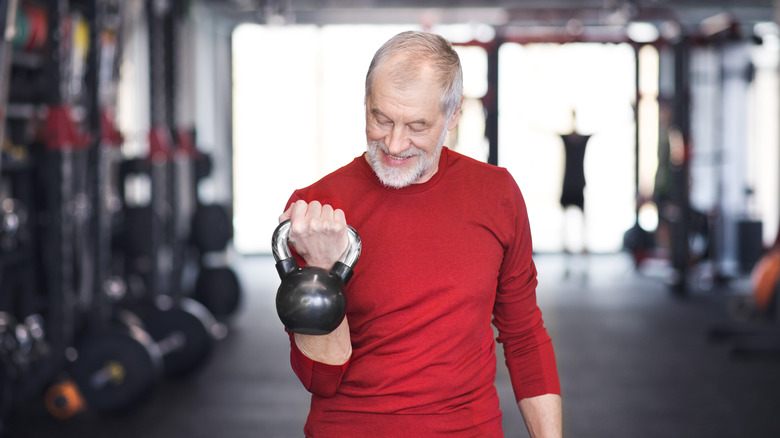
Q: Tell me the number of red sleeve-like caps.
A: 4